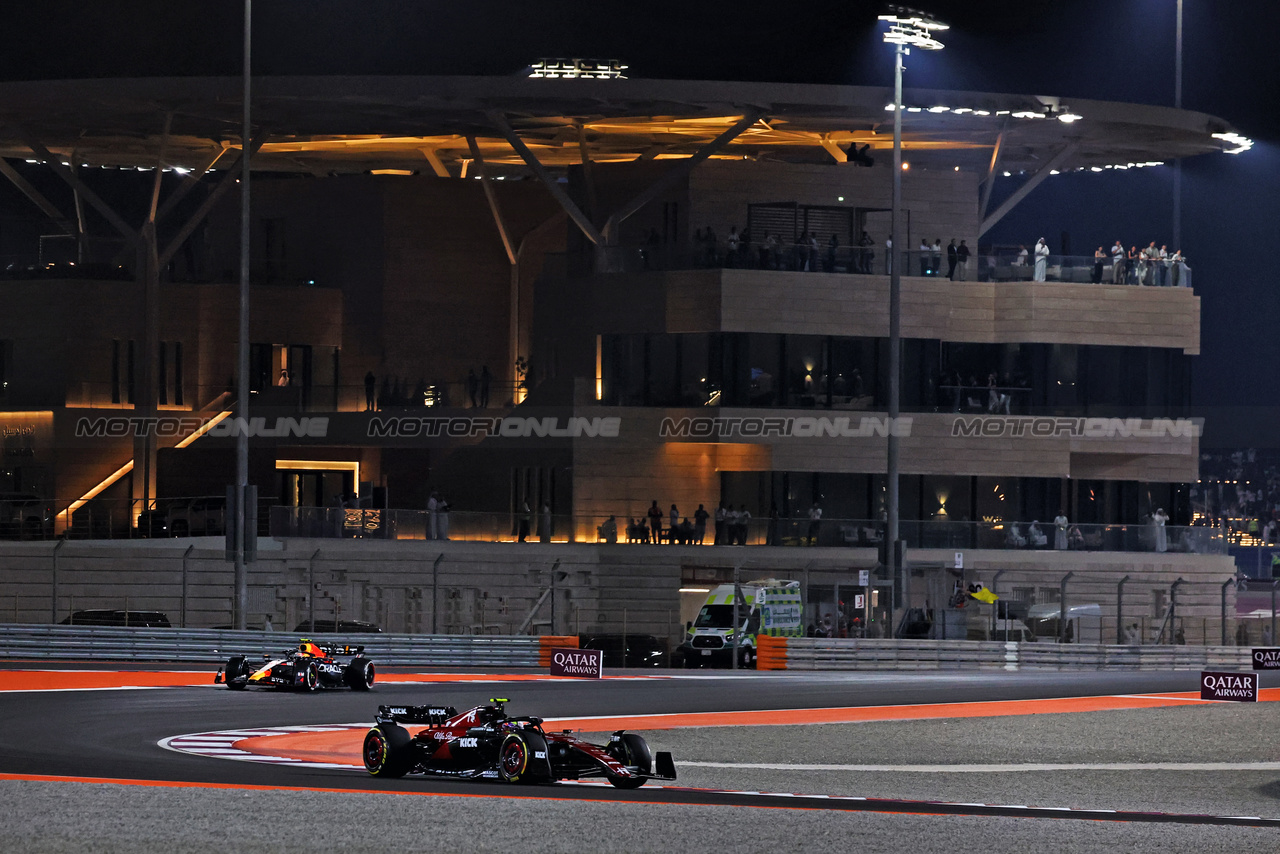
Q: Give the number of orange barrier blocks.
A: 2